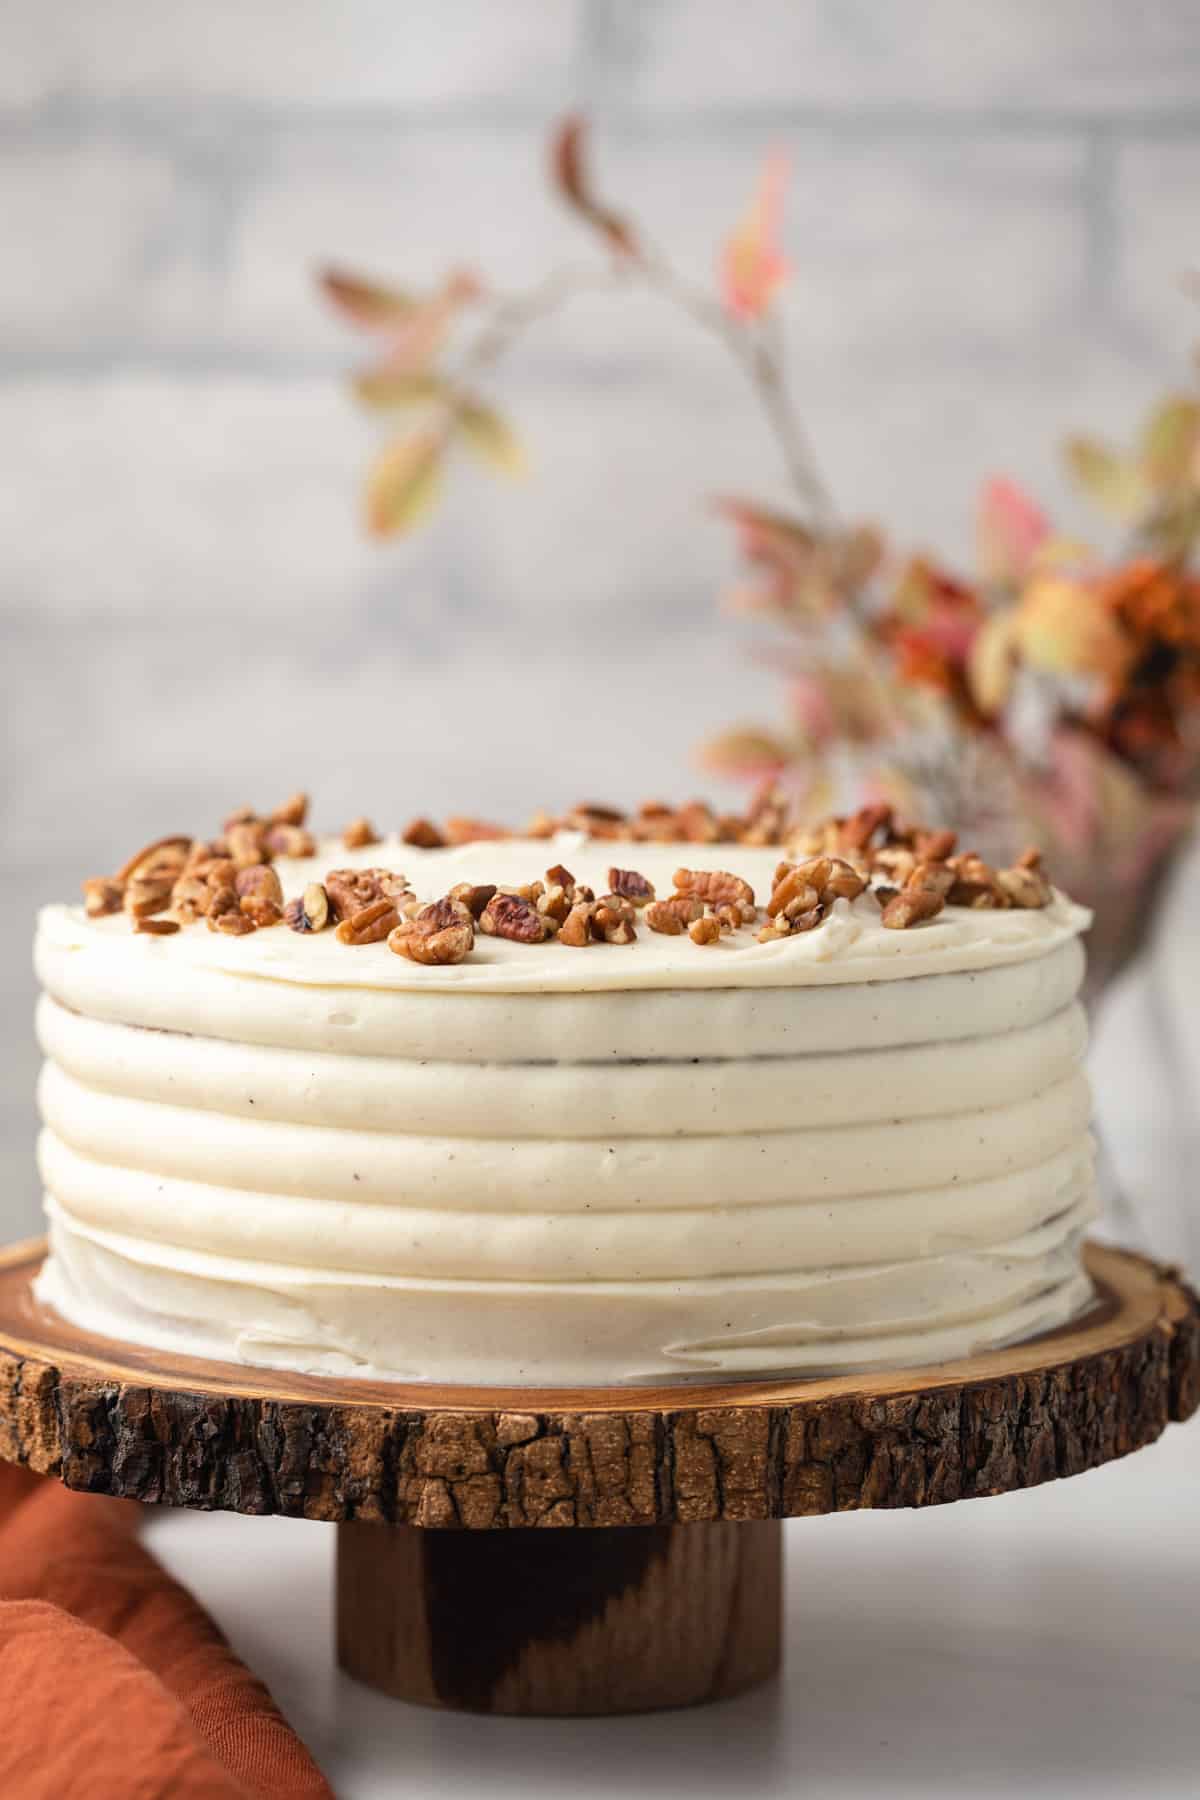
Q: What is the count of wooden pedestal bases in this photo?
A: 1